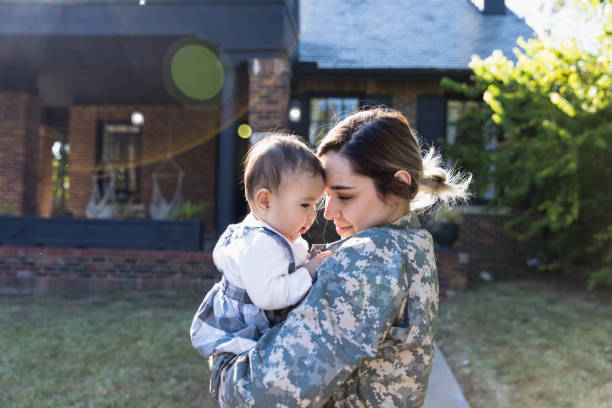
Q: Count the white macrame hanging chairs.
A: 2